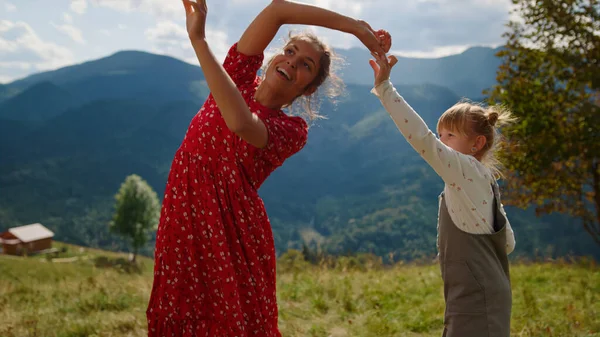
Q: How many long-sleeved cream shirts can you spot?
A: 1